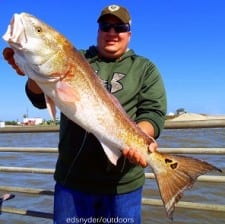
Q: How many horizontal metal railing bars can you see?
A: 5